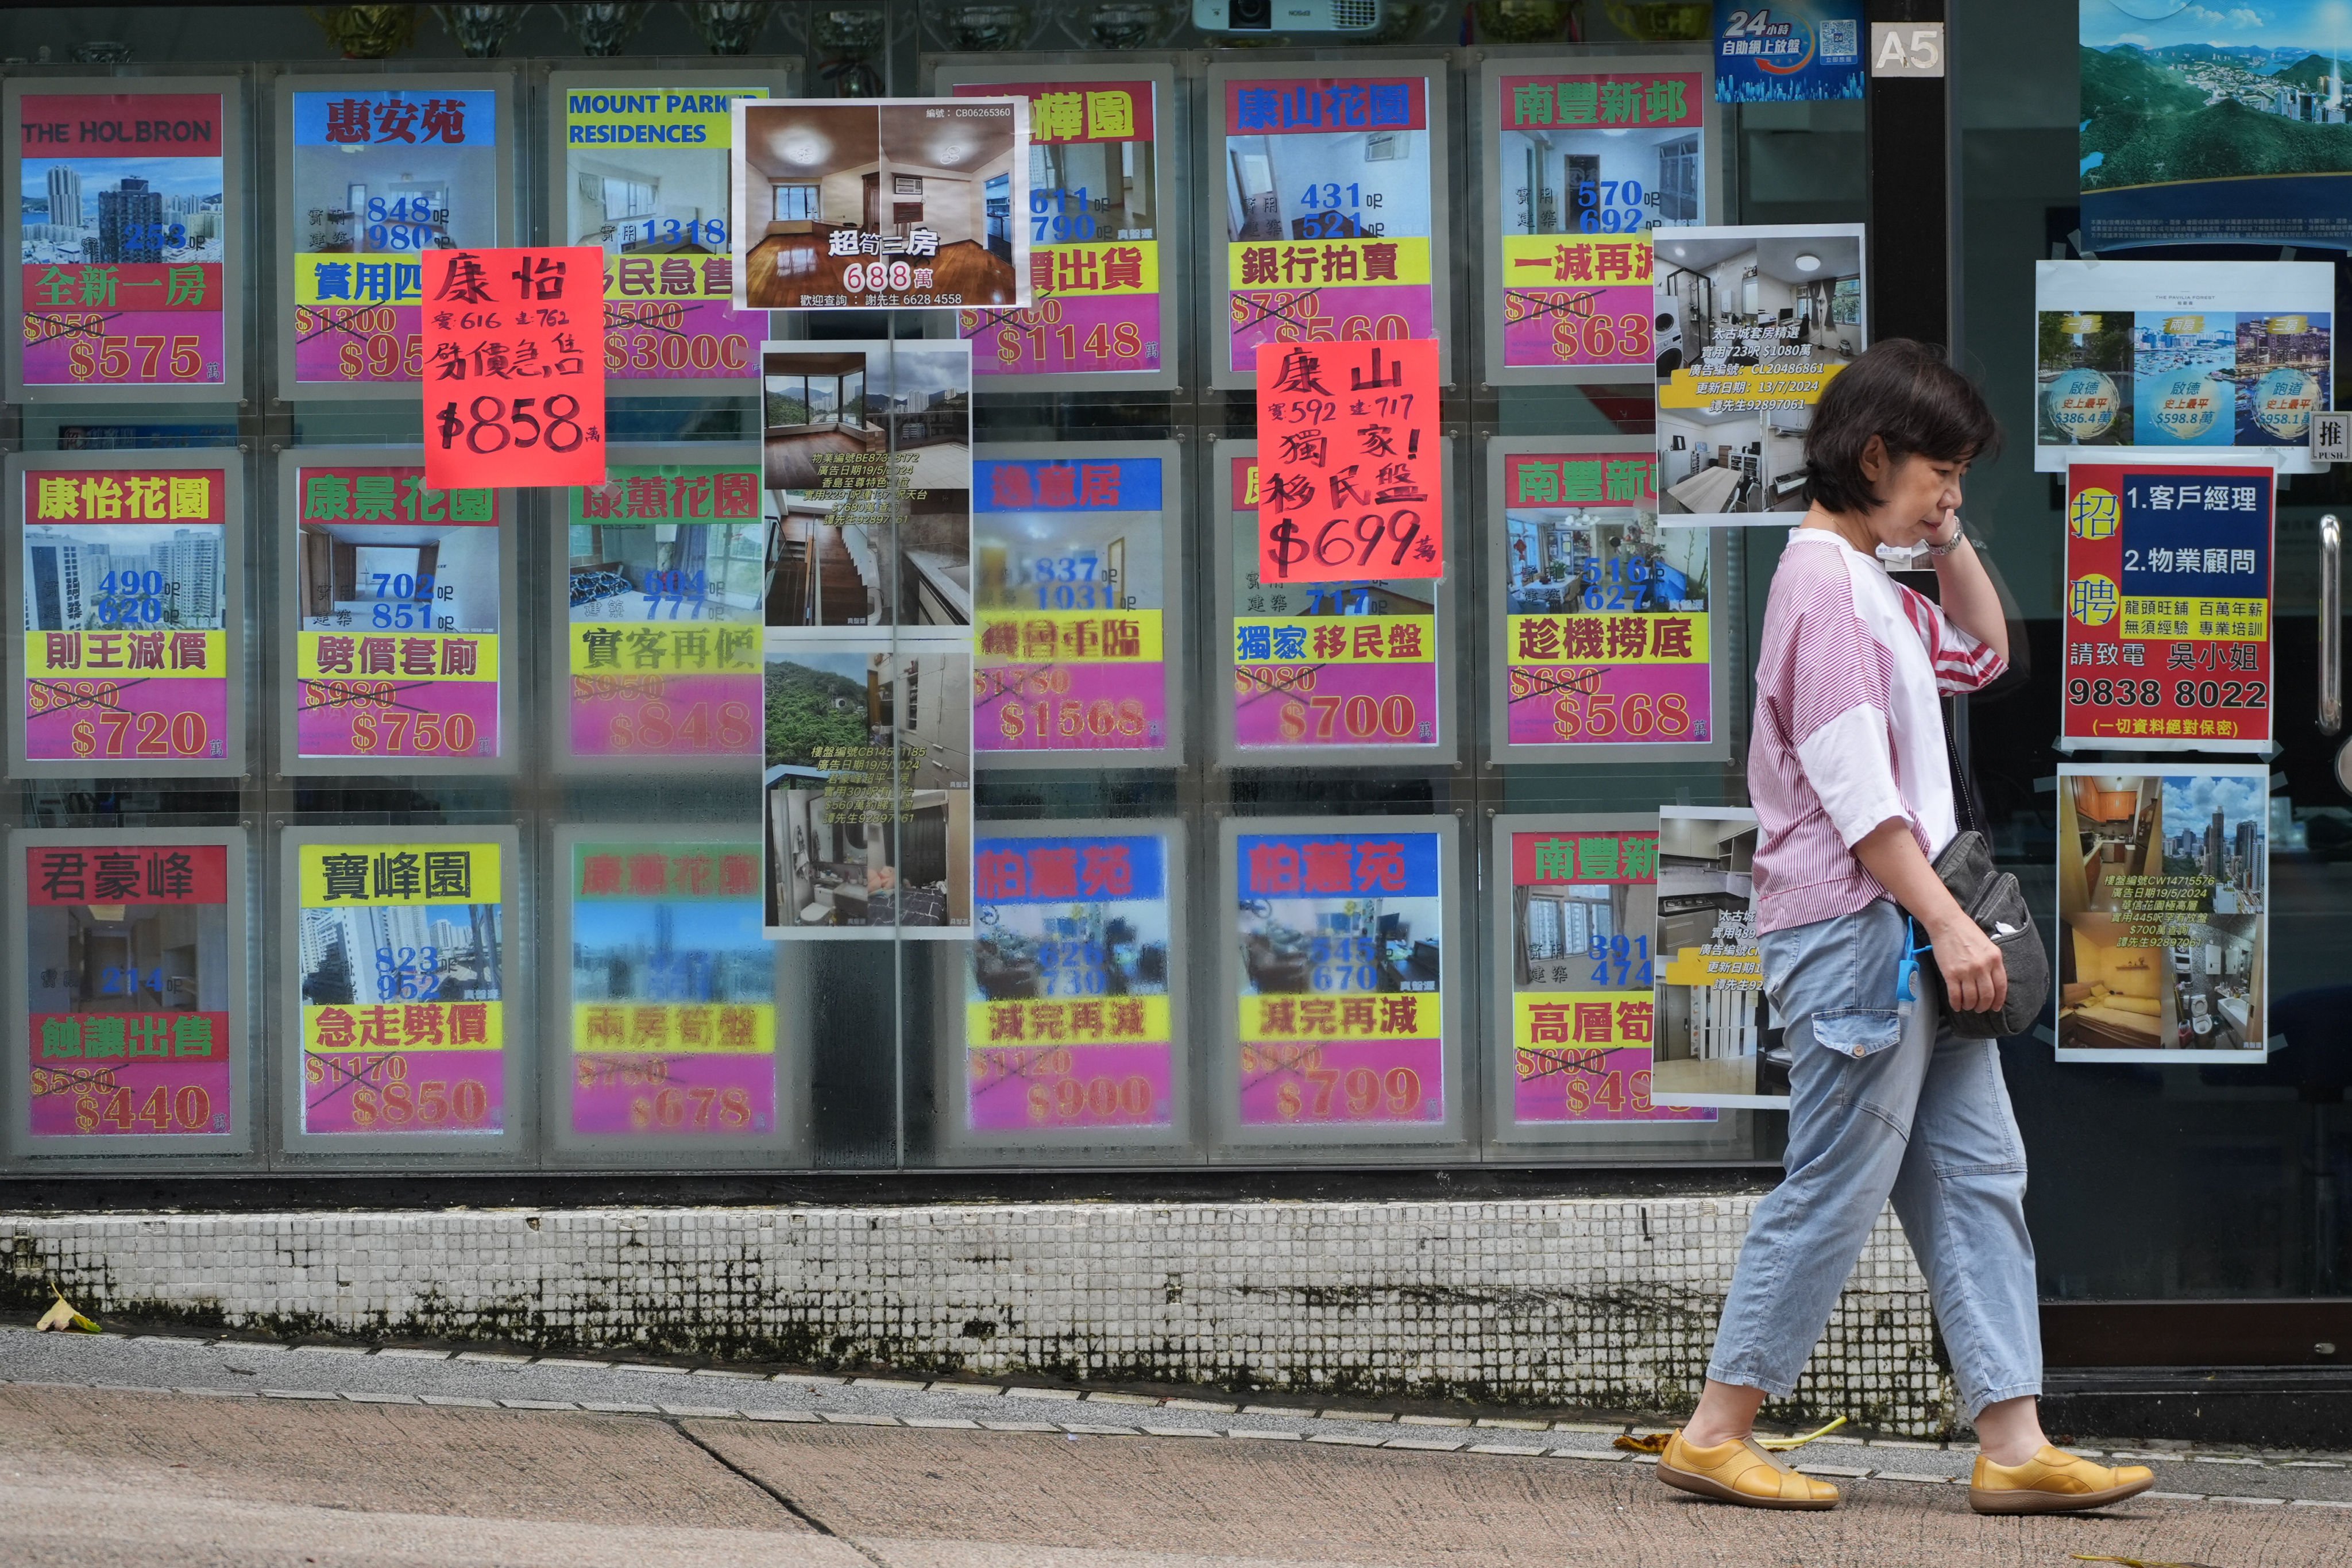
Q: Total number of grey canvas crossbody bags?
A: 1